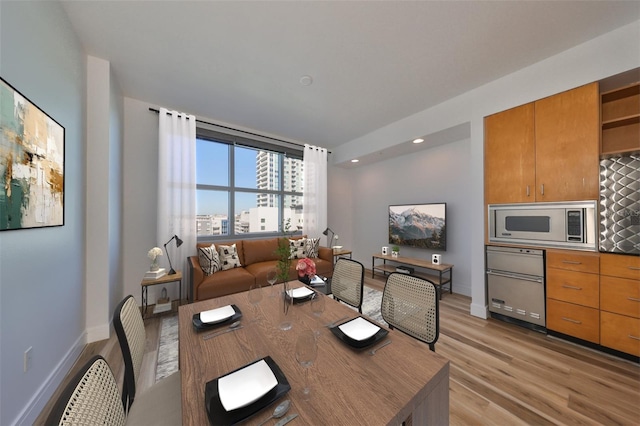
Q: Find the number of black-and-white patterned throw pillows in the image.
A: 4